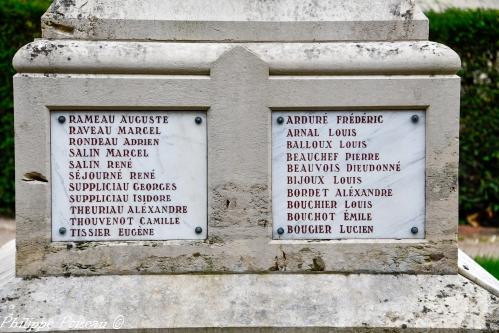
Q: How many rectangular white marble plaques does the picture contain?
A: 2